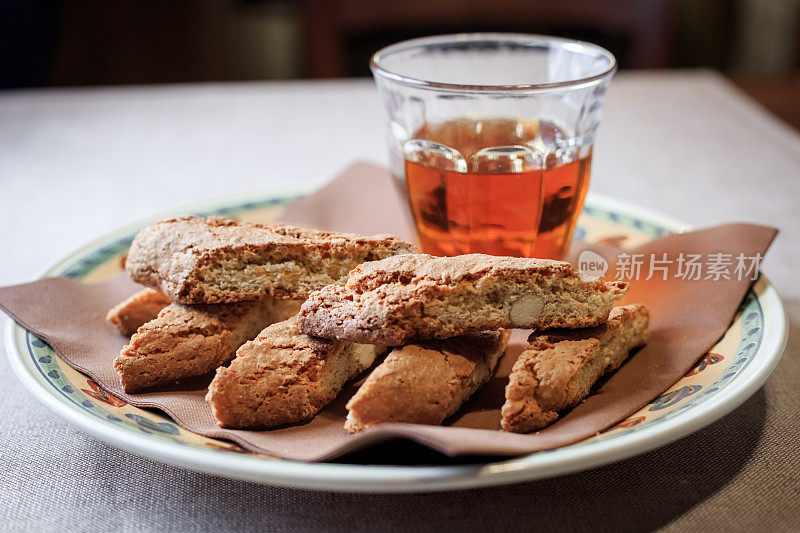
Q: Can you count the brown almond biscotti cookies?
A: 7